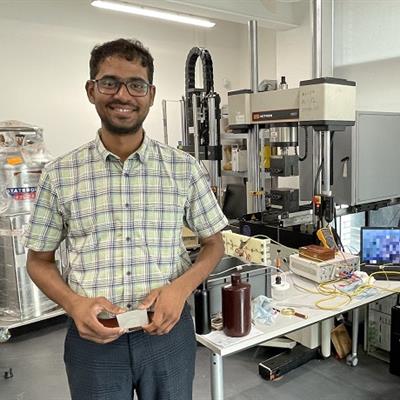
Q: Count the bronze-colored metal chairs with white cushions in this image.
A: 0